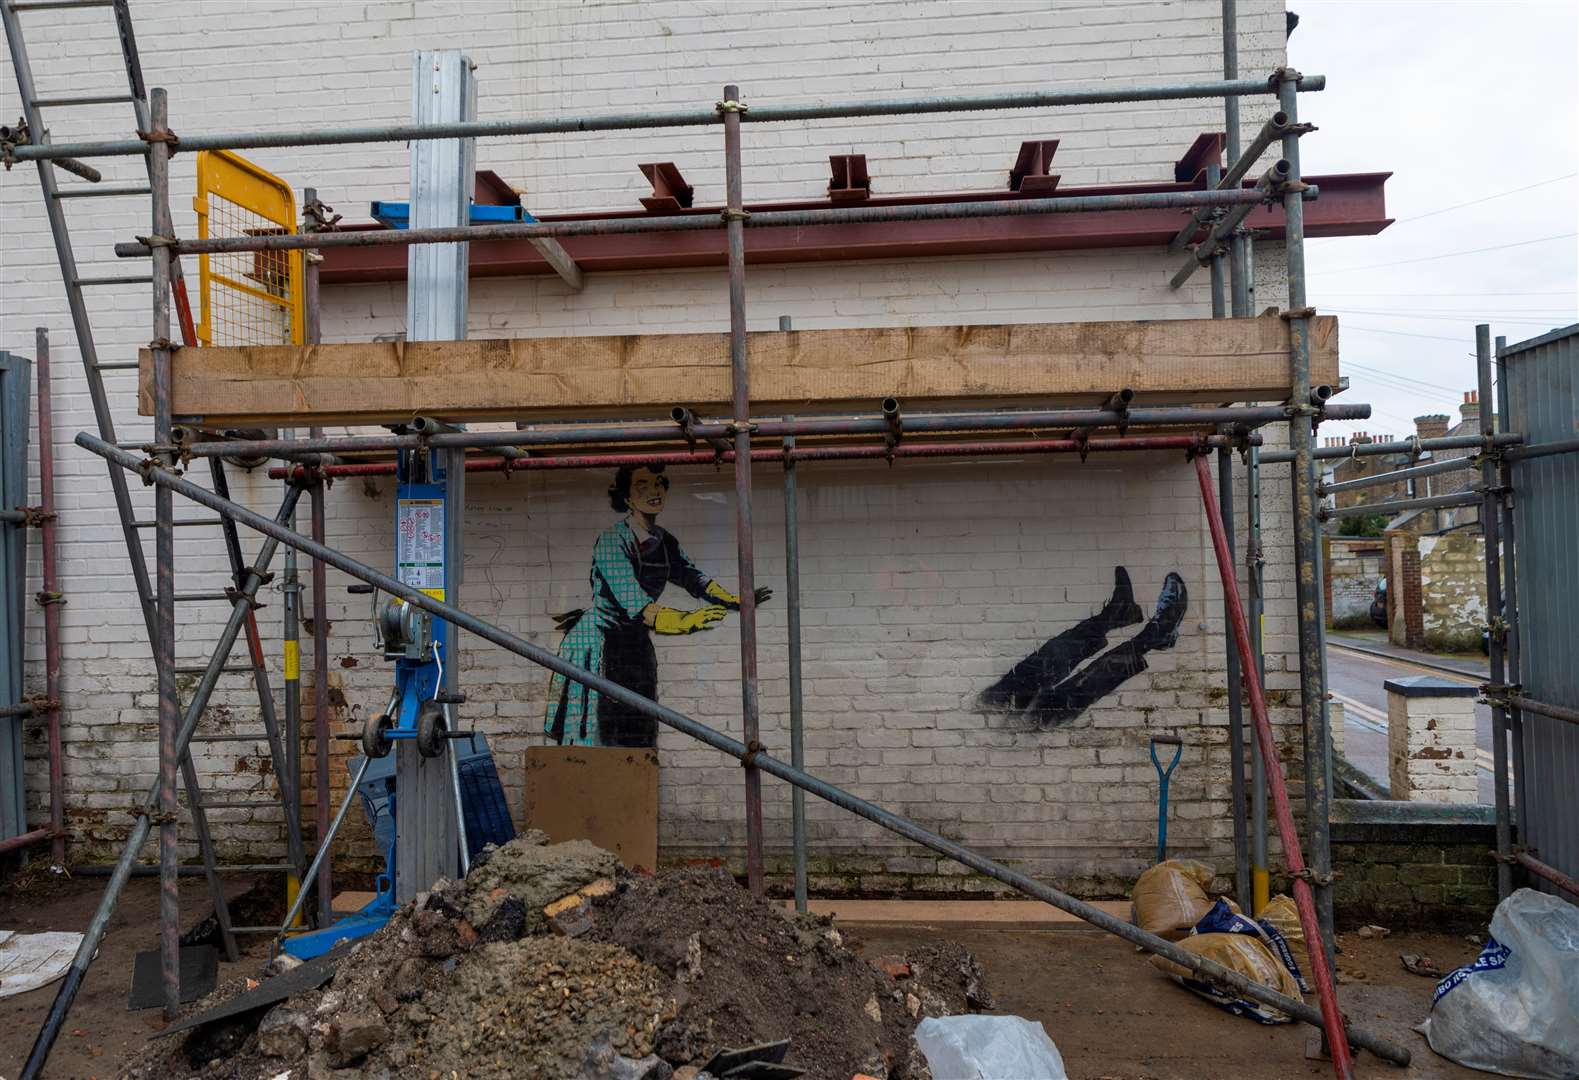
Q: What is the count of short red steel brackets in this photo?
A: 5